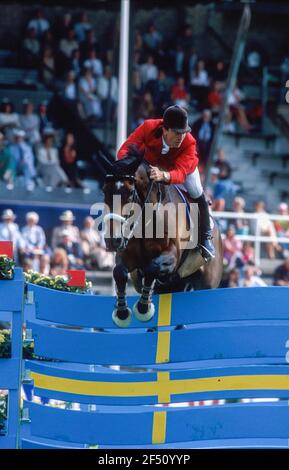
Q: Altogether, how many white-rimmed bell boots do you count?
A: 2